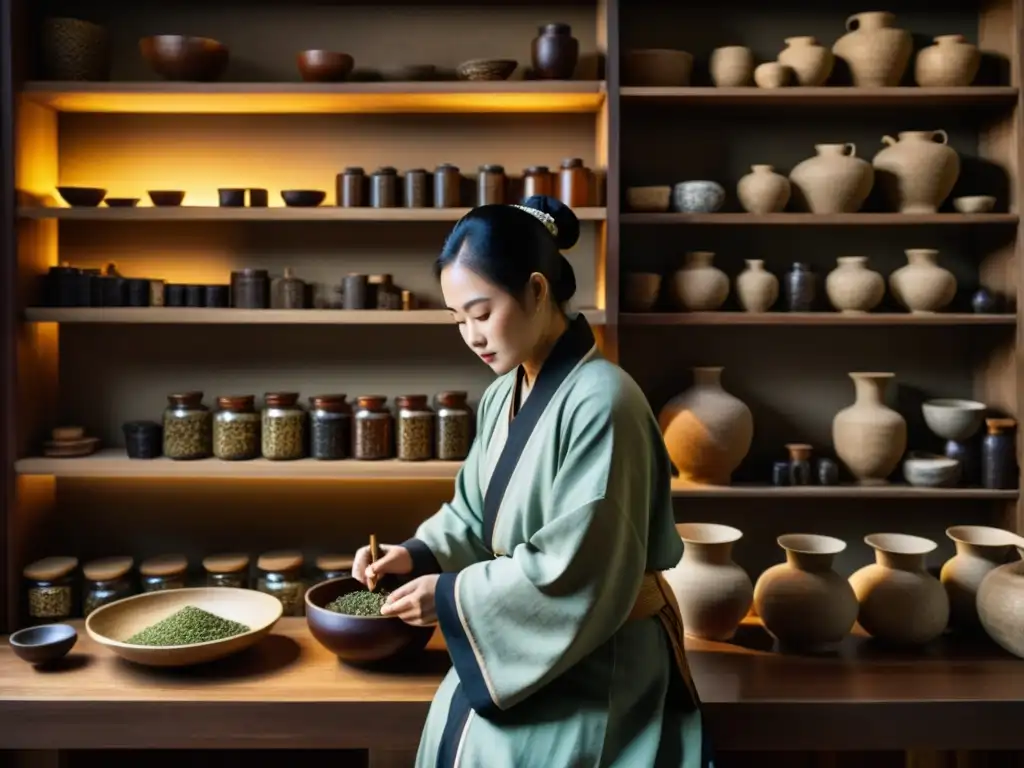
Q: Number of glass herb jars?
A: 13